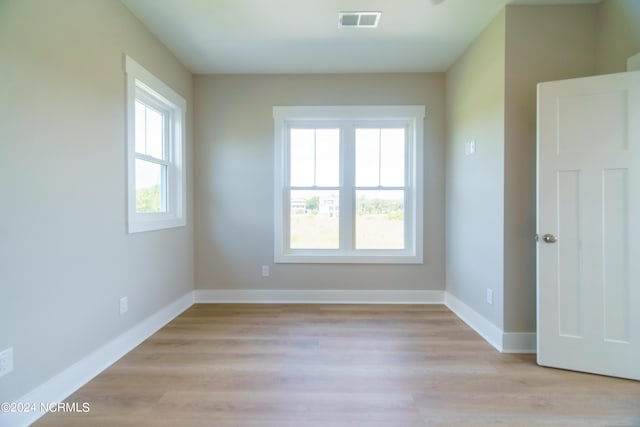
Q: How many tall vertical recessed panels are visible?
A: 2